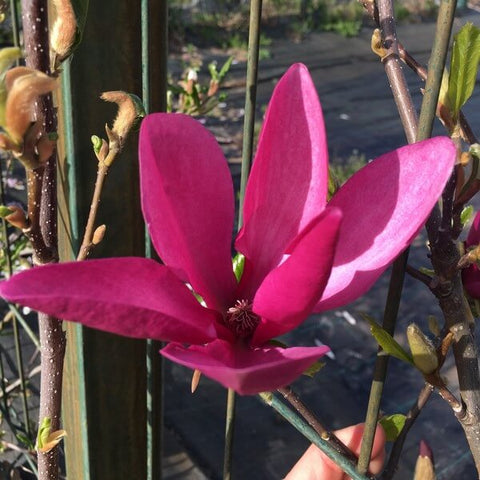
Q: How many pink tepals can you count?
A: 6